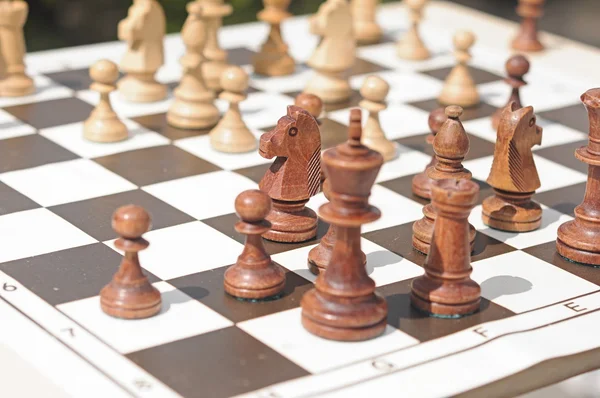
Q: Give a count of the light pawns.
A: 5